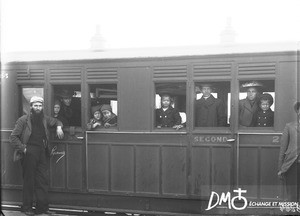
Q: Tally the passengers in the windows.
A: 8